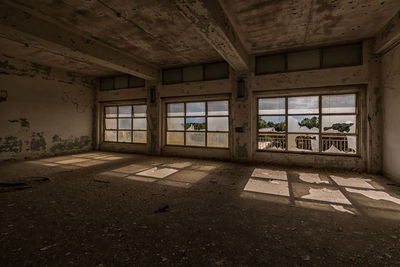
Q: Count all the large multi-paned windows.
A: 3